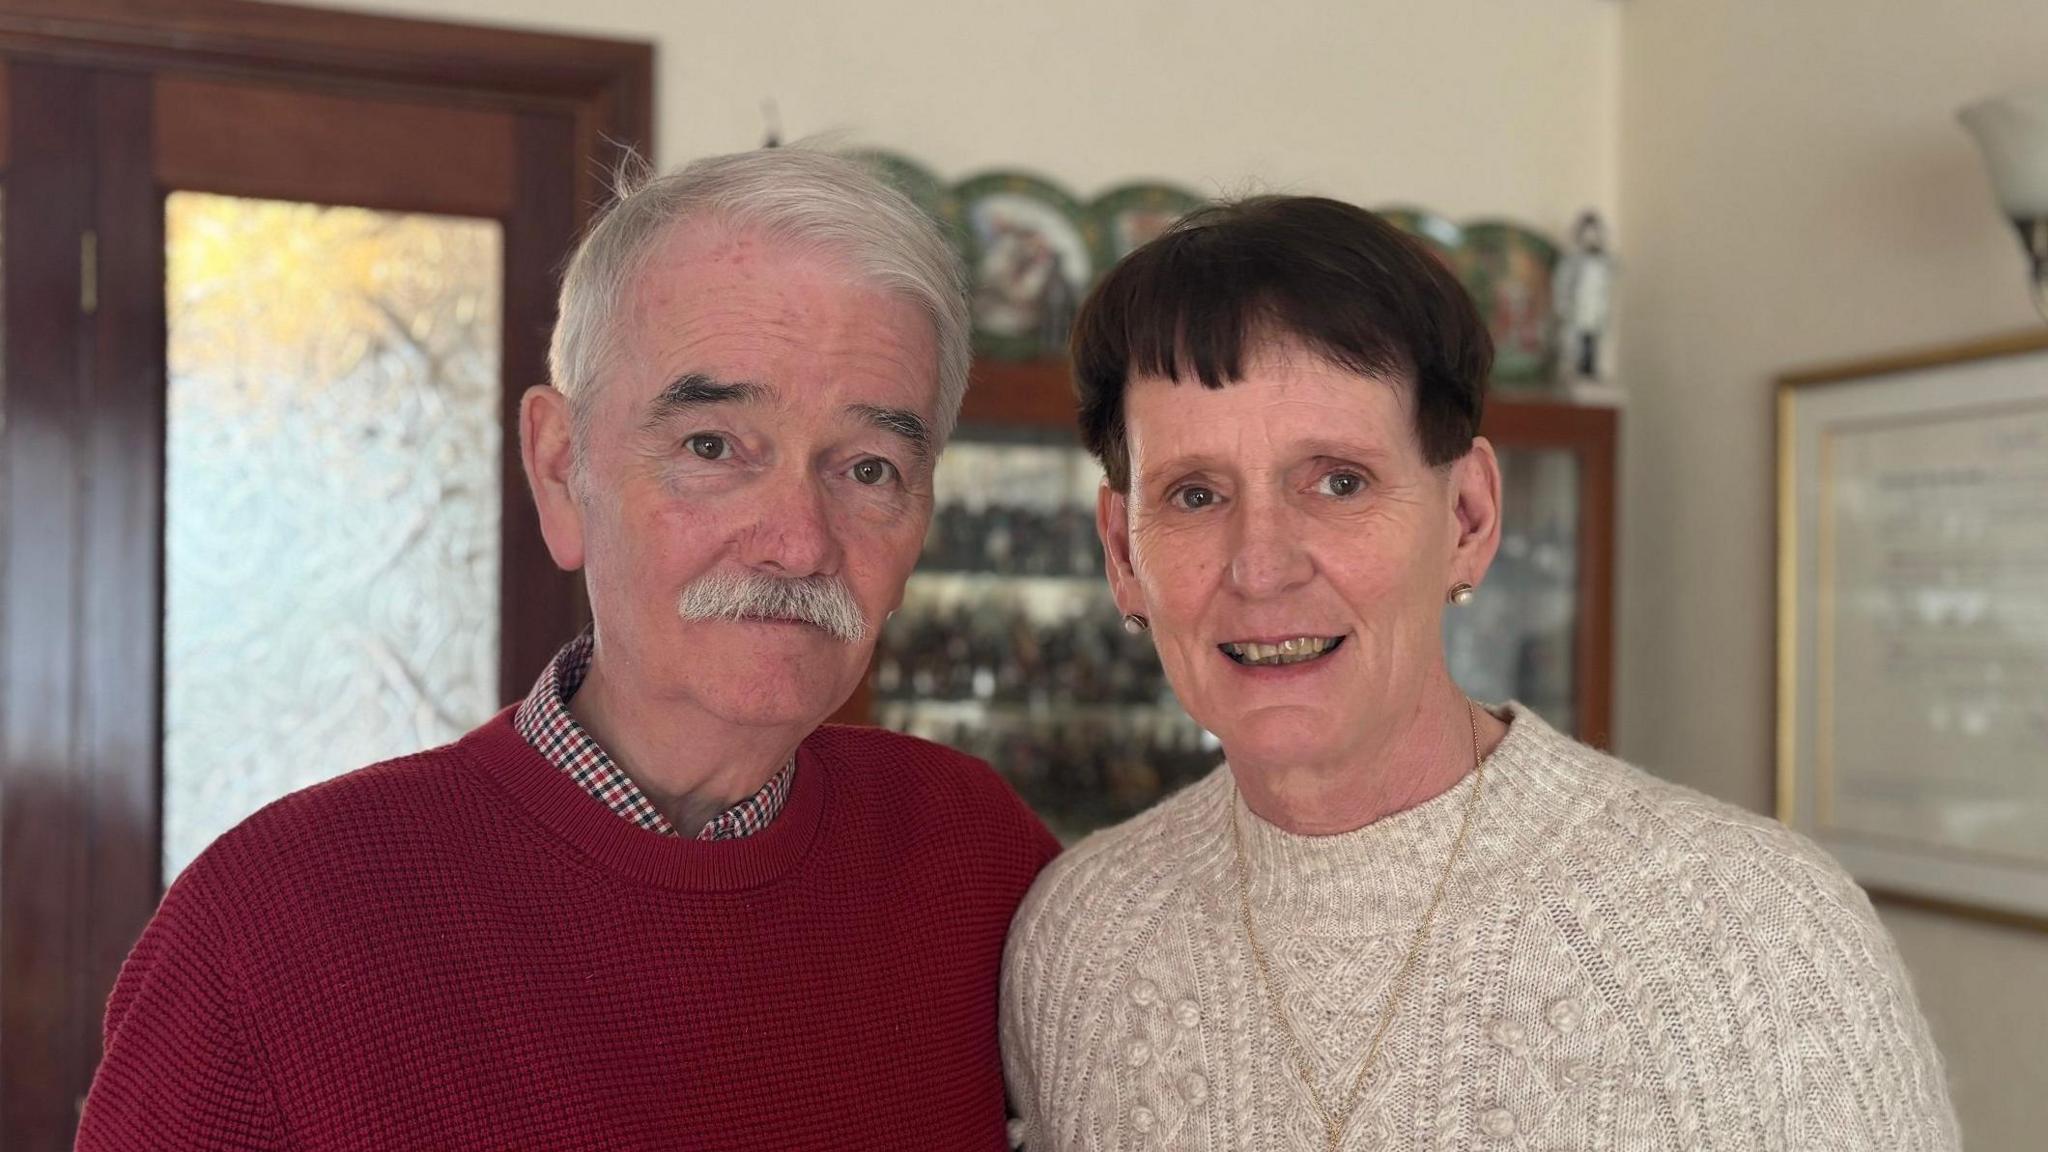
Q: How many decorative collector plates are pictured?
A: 5